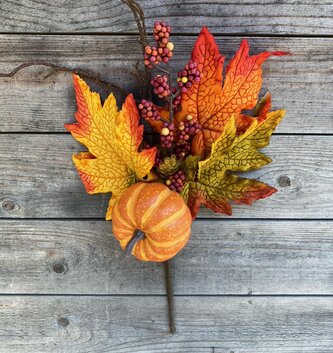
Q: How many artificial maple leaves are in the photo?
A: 3